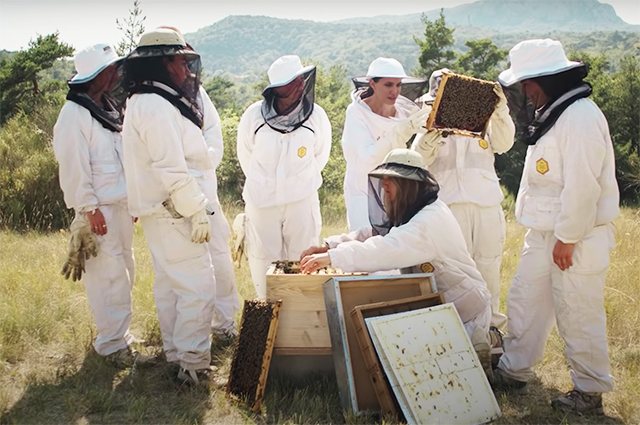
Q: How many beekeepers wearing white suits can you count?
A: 8